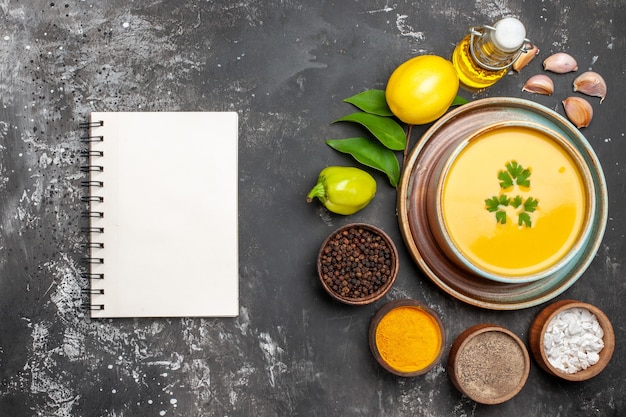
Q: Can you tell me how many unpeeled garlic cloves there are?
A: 5